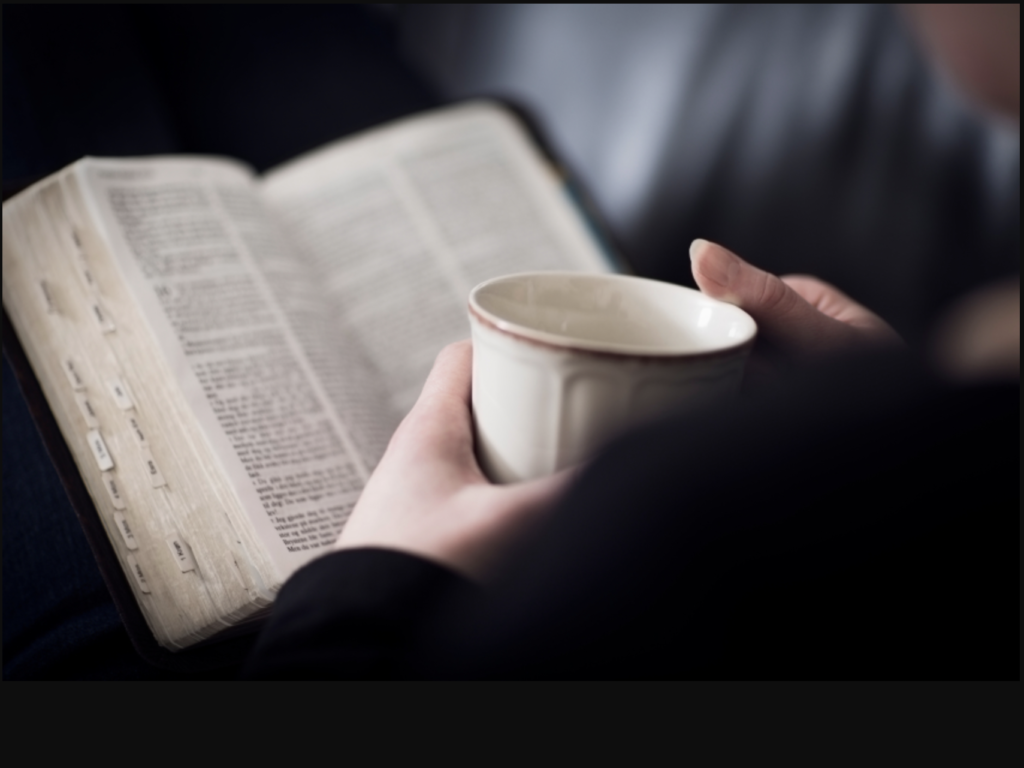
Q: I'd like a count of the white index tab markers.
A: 14